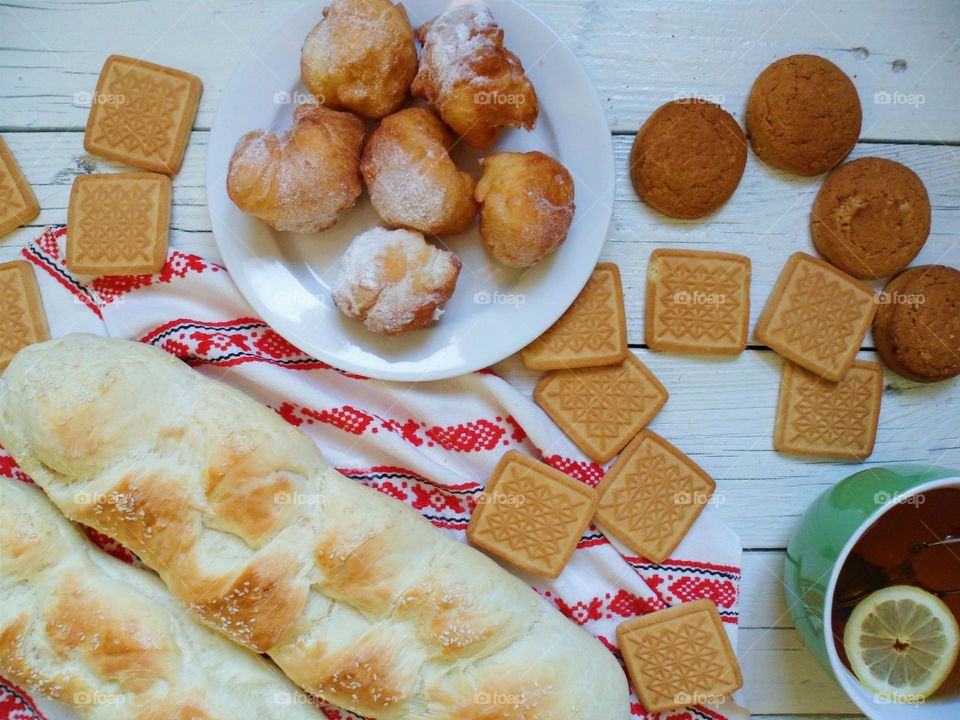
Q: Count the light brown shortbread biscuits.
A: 12